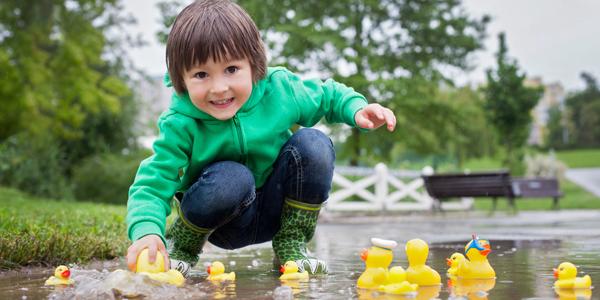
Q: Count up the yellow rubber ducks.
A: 10